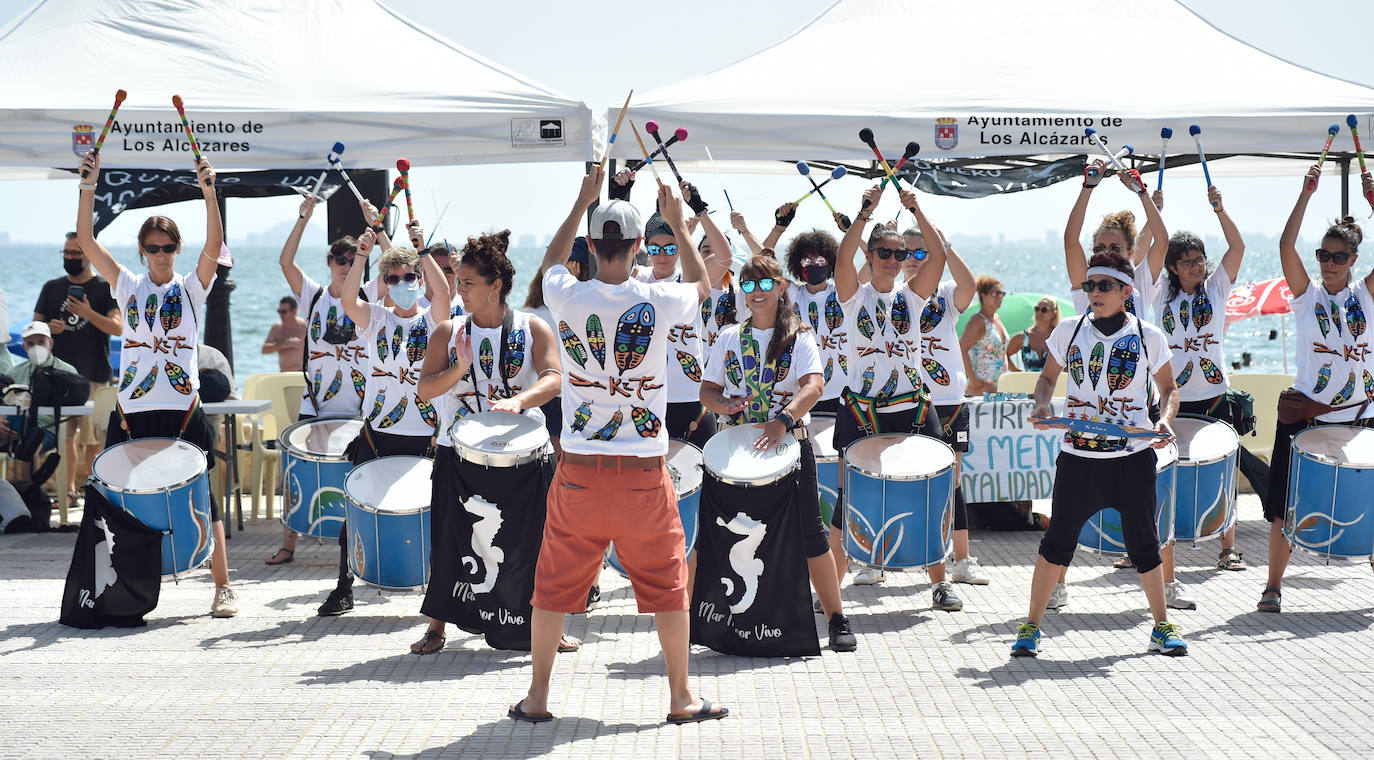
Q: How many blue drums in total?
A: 9